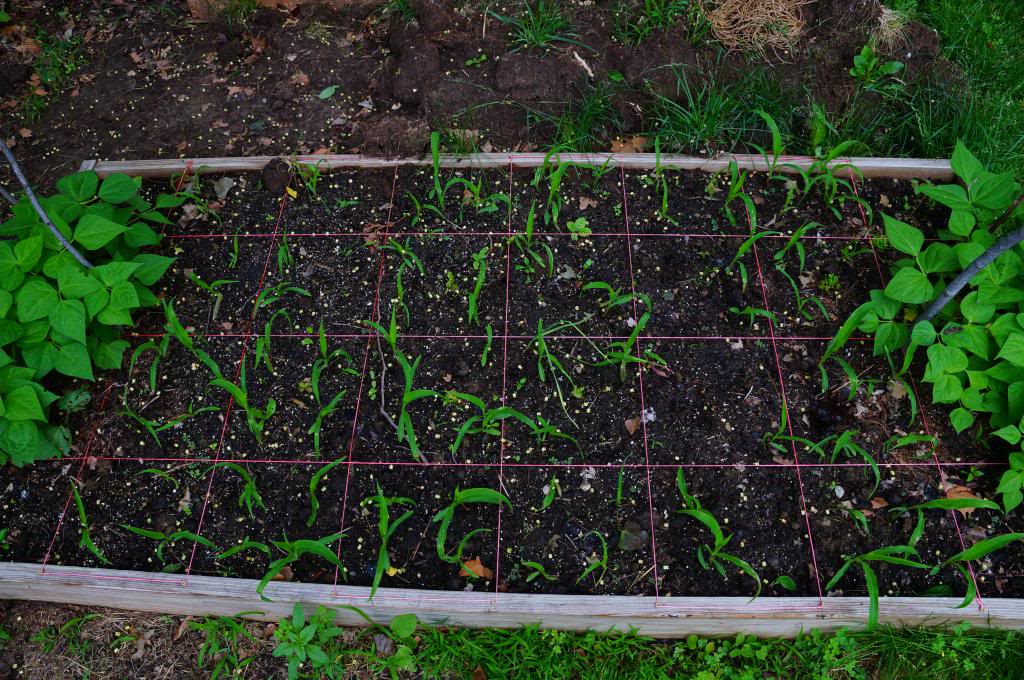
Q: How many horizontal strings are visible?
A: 3